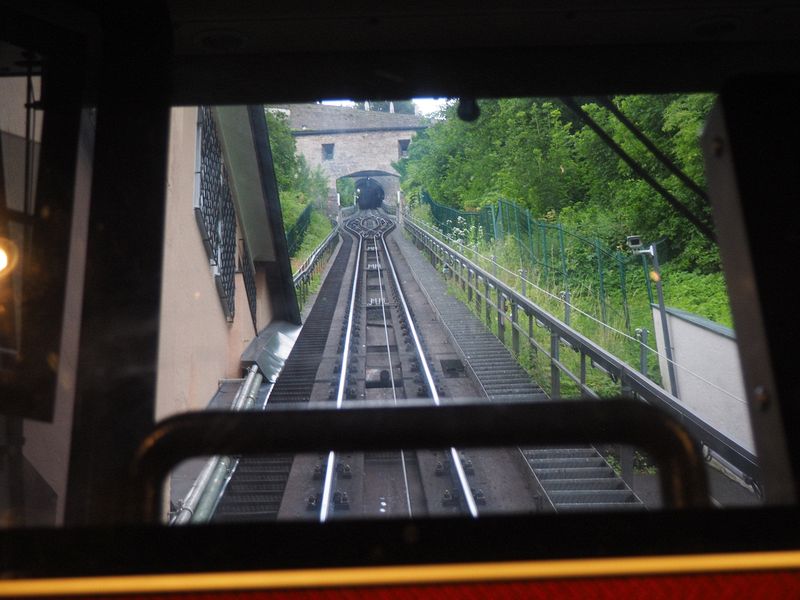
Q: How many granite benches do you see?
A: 0